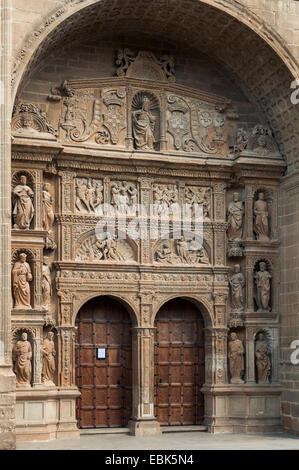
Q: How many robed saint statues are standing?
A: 13